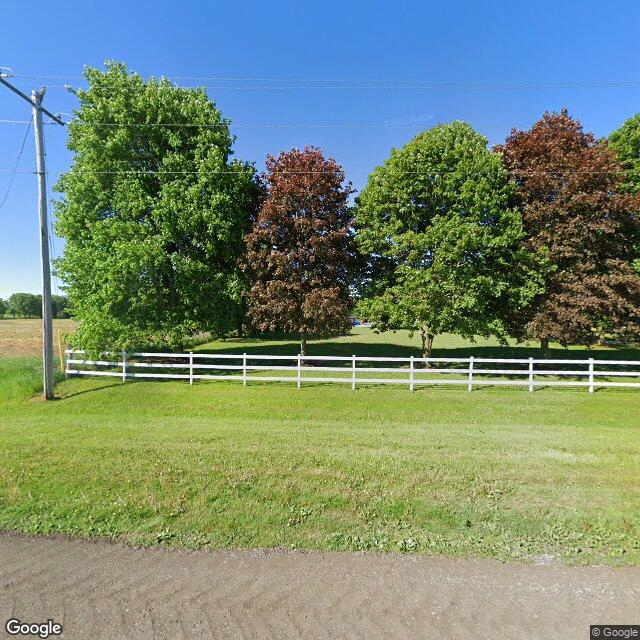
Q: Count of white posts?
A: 10